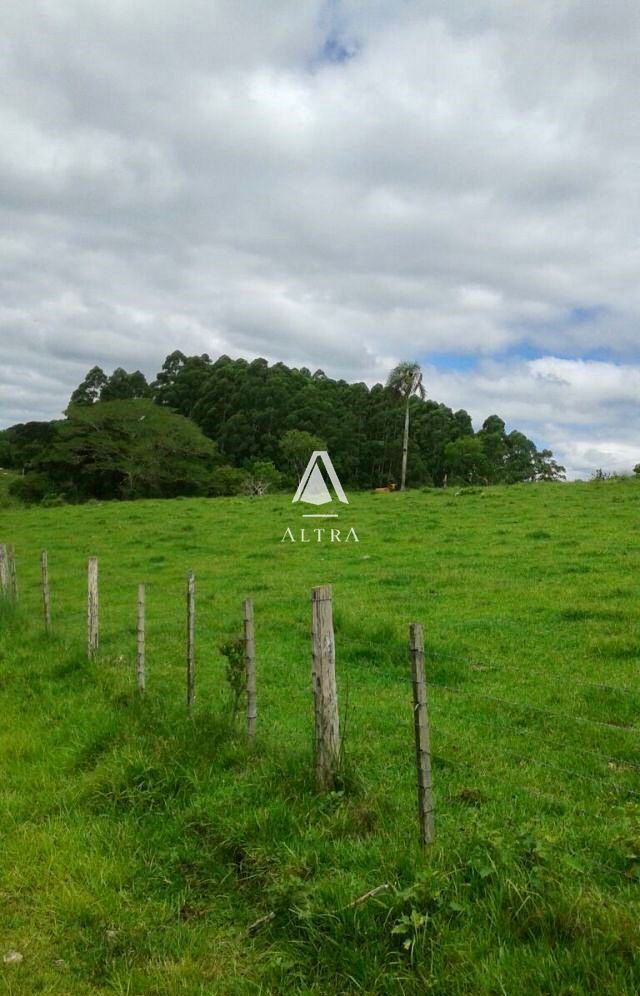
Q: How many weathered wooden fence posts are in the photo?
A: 9